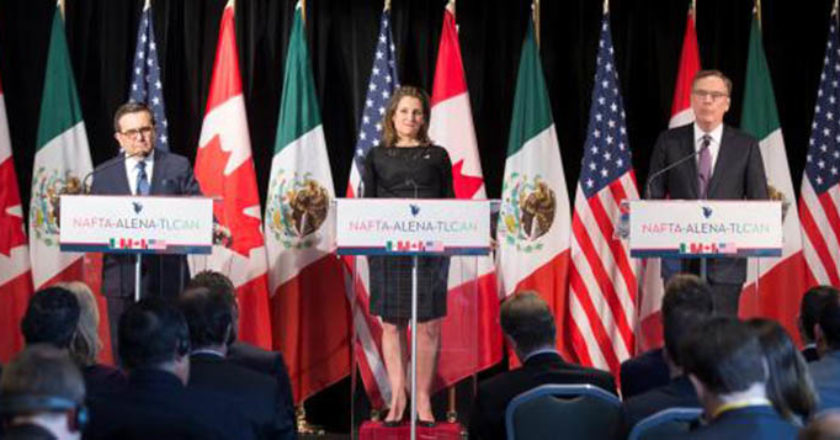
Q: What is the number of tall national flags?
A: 12